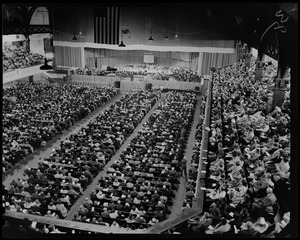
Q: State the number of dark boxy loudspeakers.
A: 3